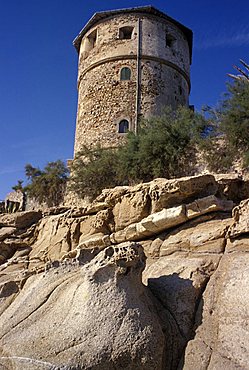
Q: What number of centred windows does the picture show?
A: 3